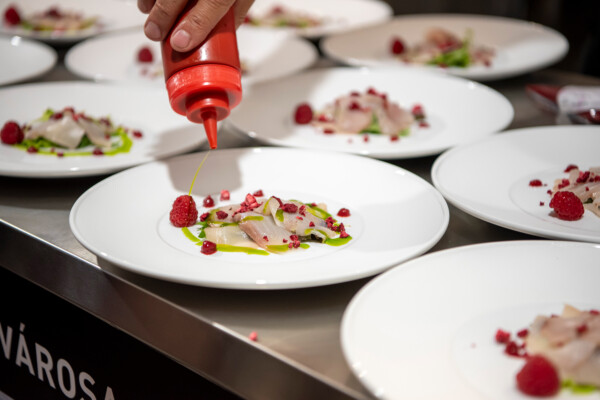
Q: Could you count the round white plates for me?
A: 10